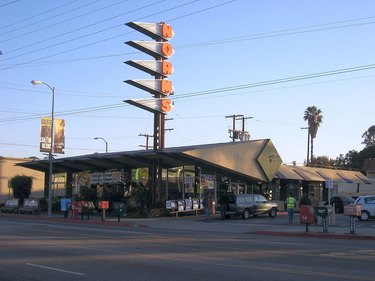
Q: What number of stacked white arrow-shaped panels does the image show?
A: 5